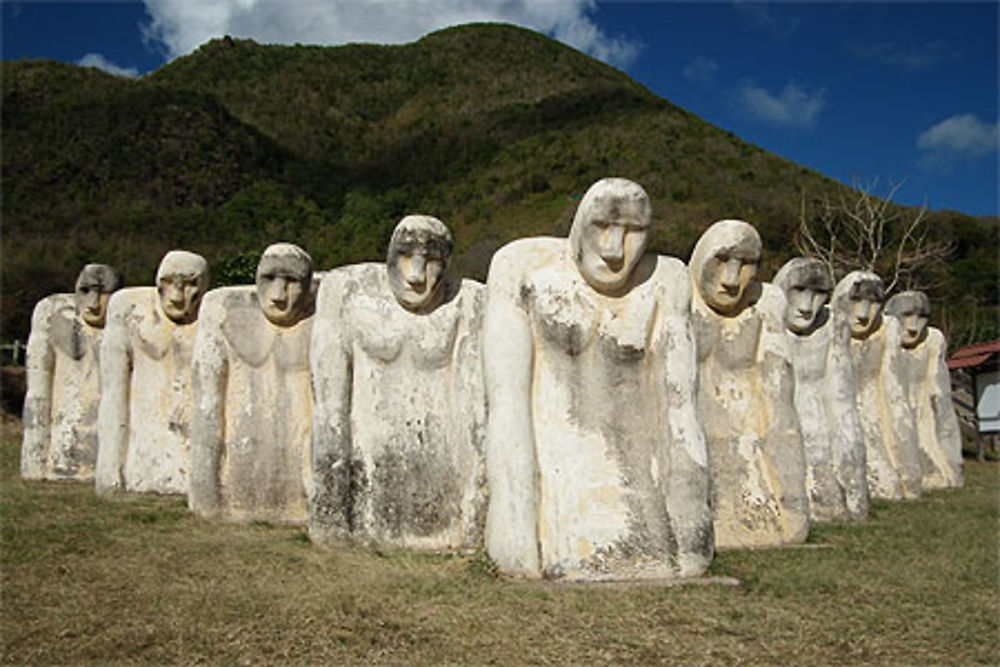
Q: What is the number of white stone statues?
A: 9